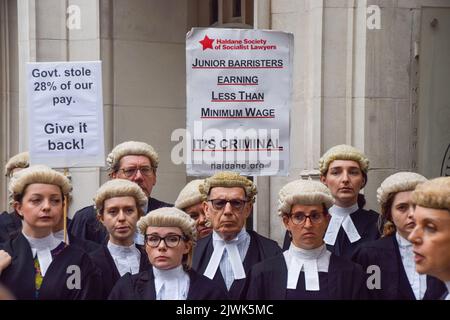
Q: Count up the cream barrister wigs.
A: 11